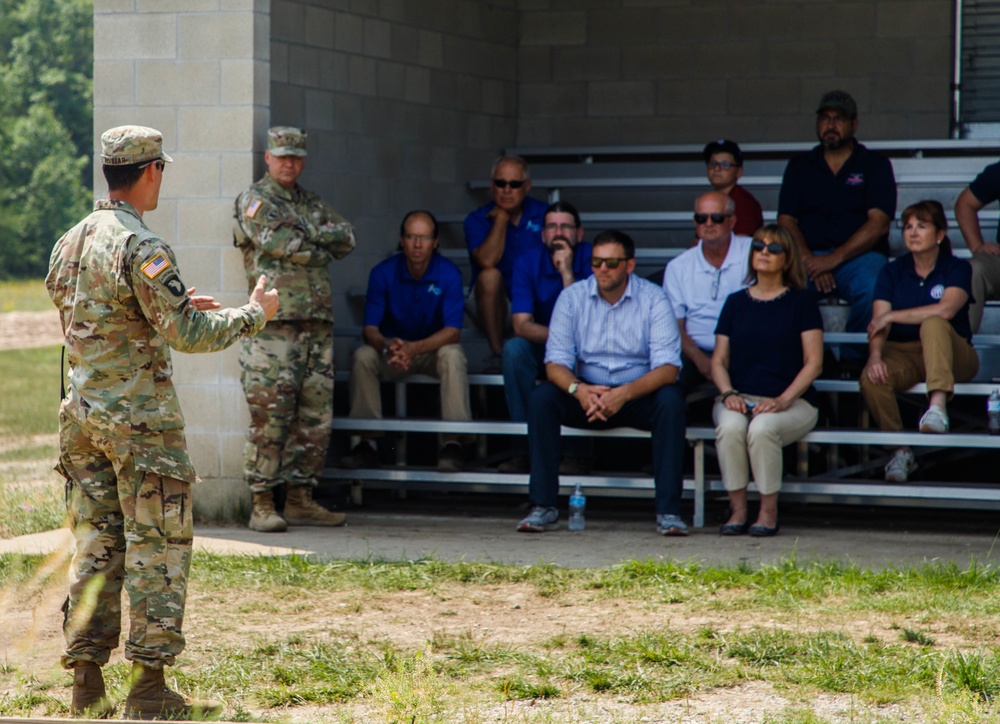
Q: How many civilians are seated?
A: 10